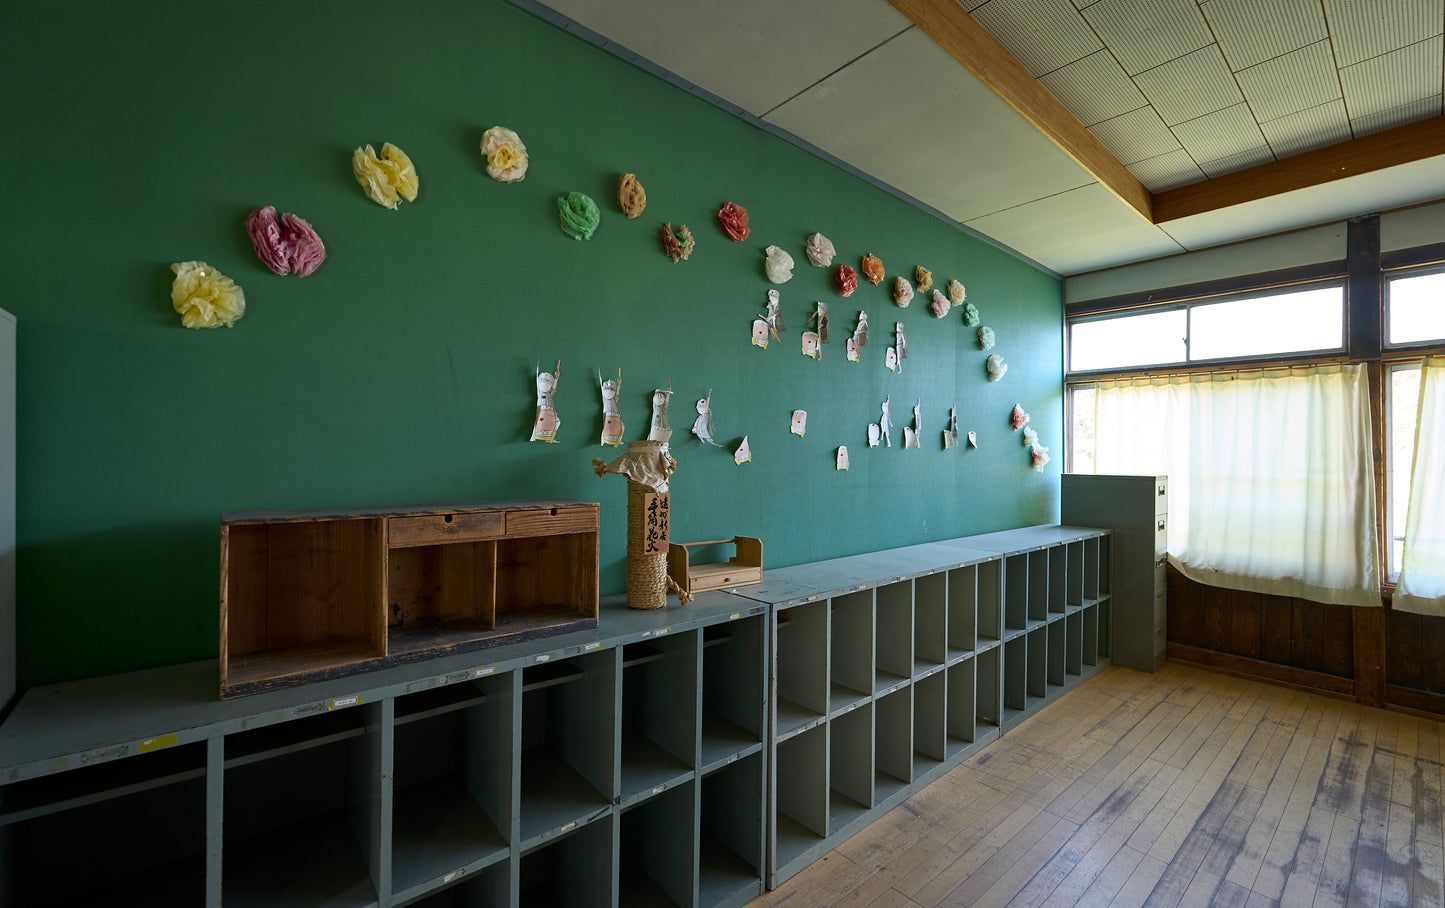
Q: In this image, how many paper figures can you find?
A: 11